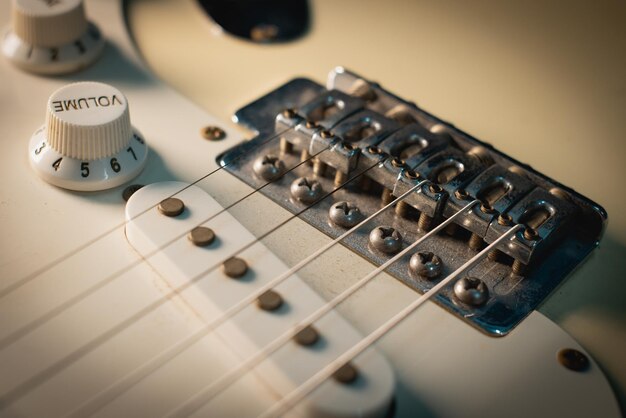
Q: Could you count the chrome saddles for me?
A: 6